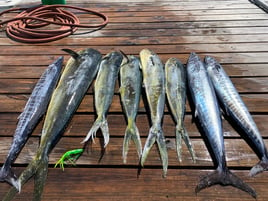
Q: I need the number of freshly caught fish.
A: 8